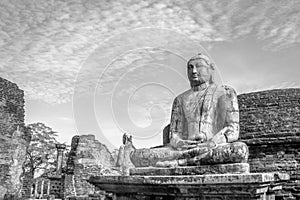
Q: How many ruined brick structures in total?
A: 3